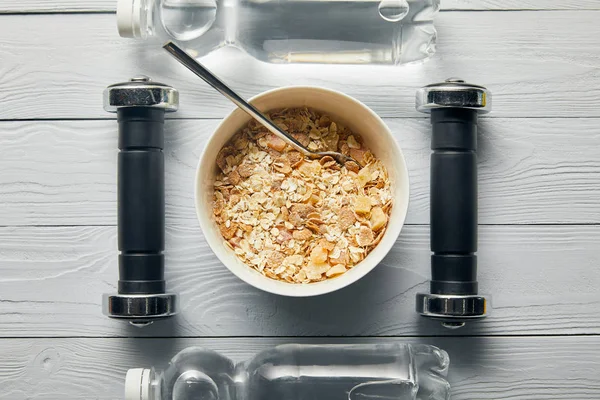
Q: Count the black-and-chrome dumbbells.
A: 2